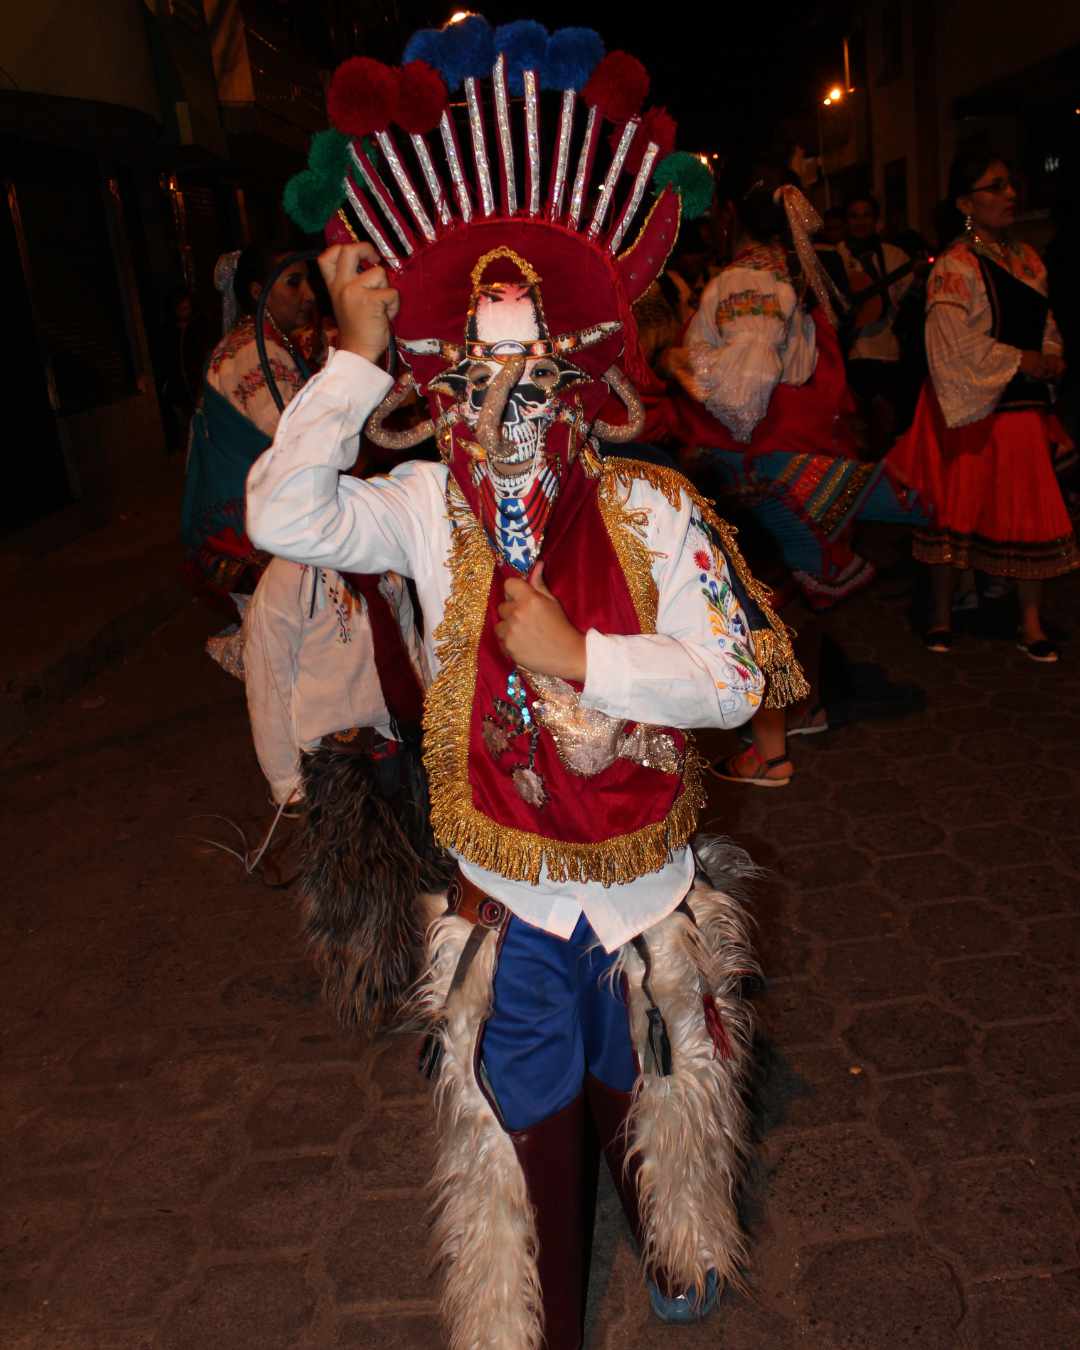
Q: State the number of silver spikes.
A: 12